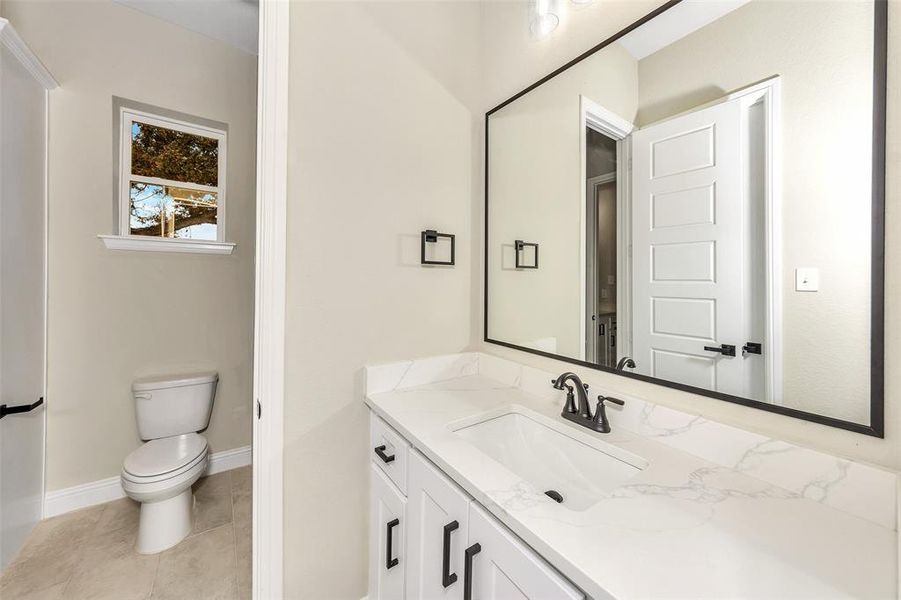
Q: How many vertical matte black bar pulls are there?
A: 3